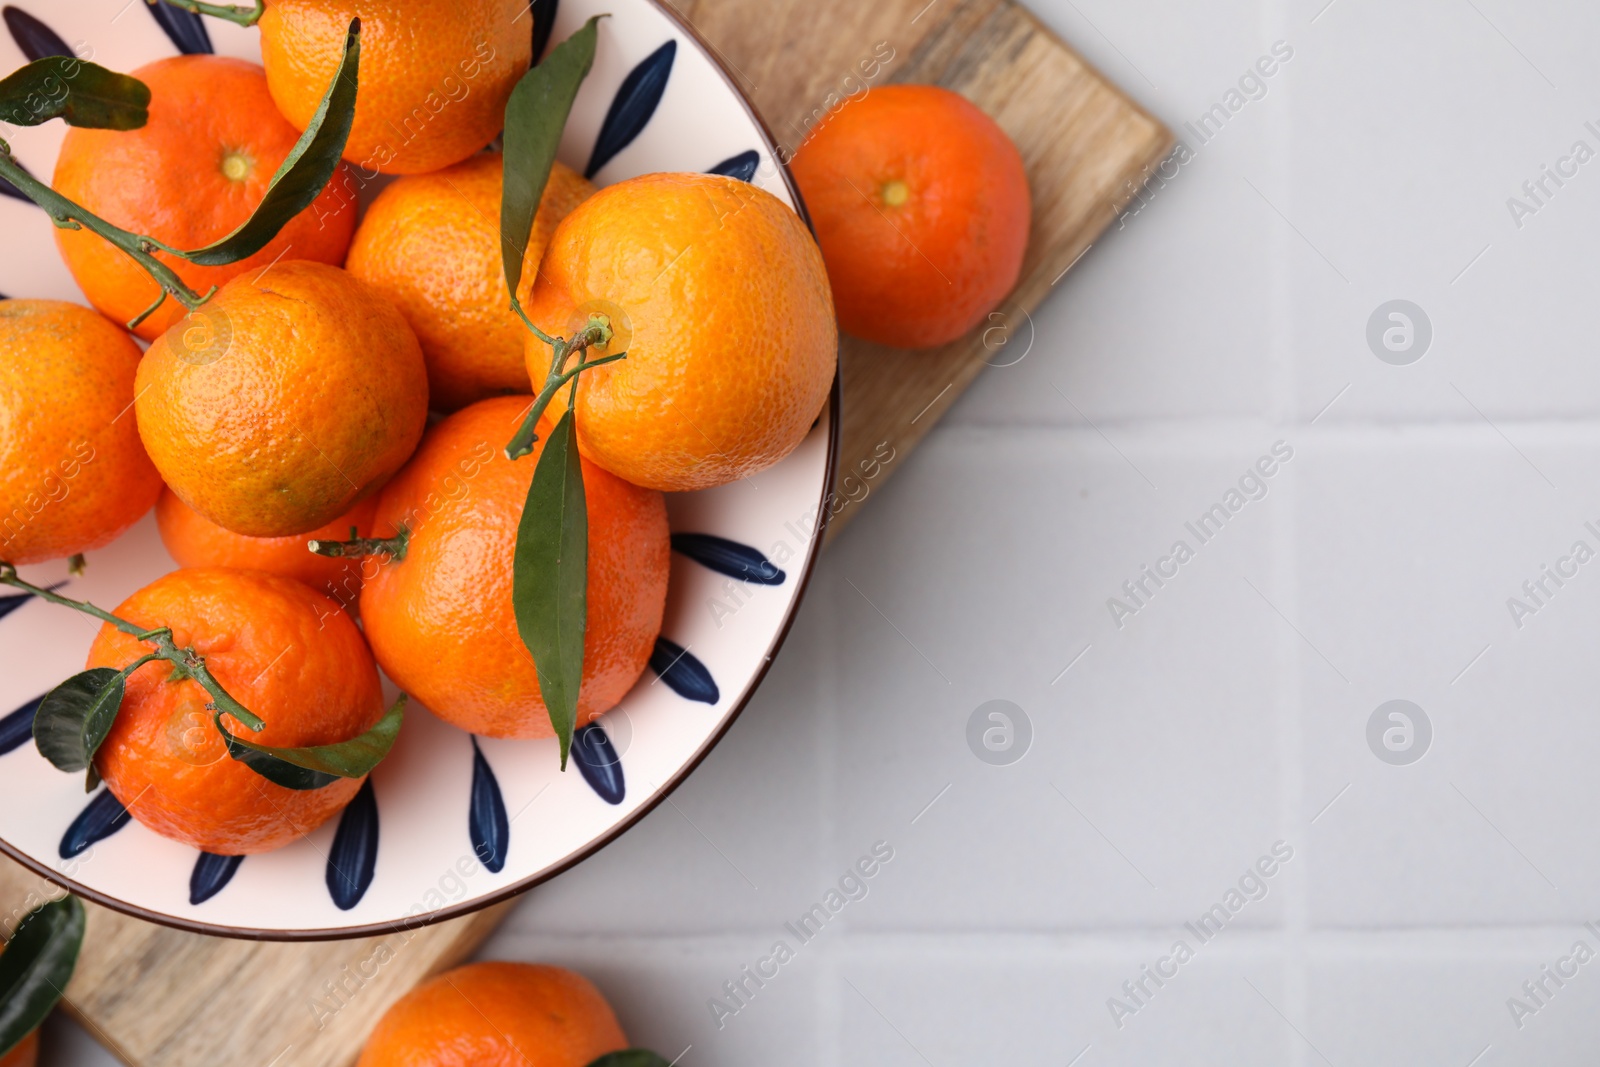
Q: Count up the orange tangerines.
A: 12